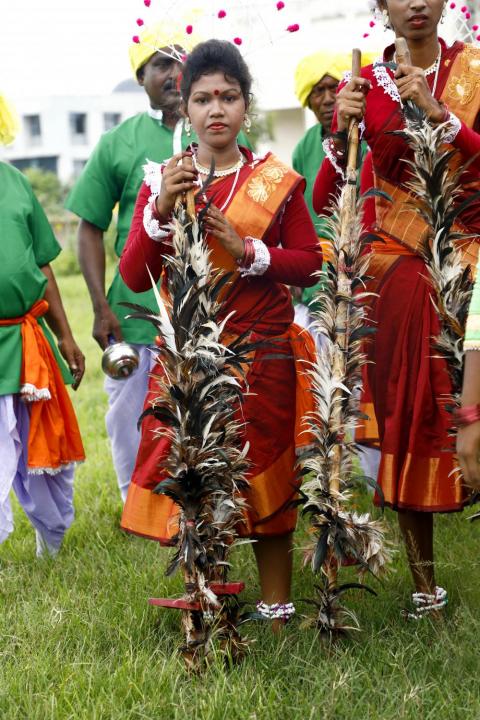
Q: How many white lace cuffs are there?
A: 4